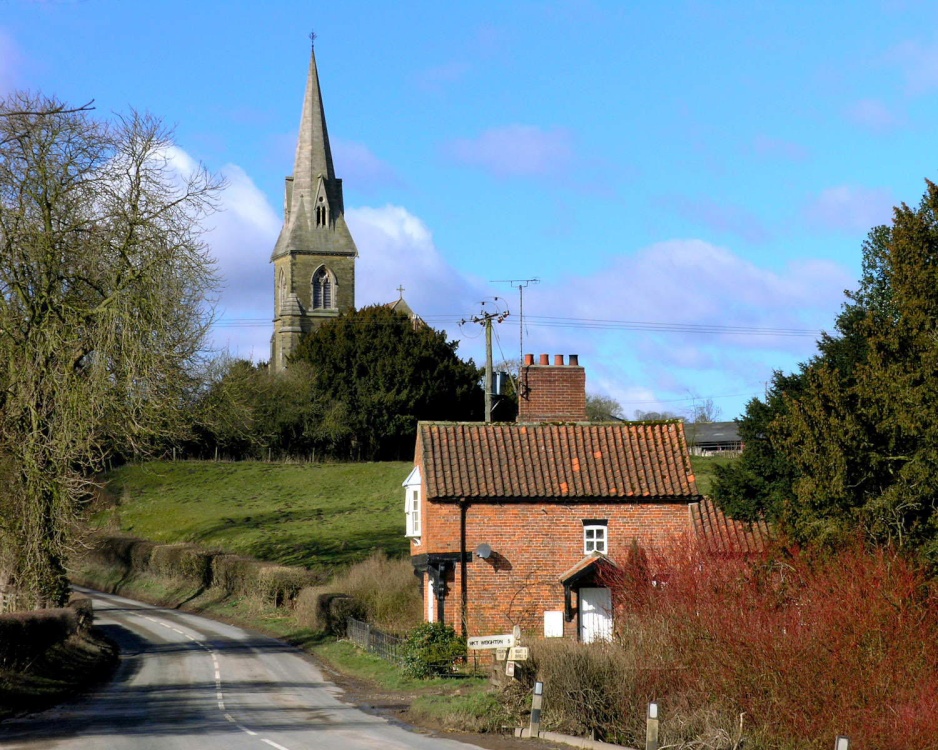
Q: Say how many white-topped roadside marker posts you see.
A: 3